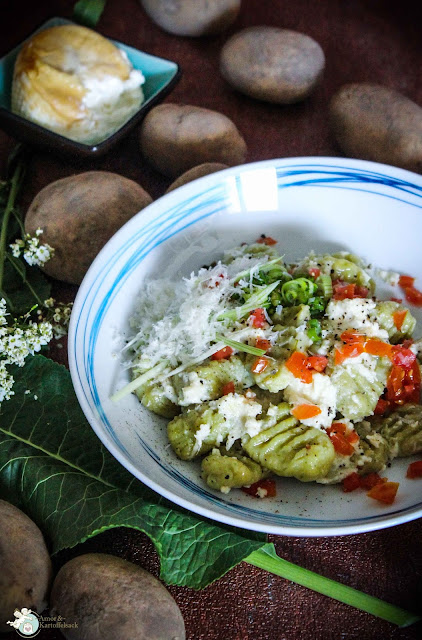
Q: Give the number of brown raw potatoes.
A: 8